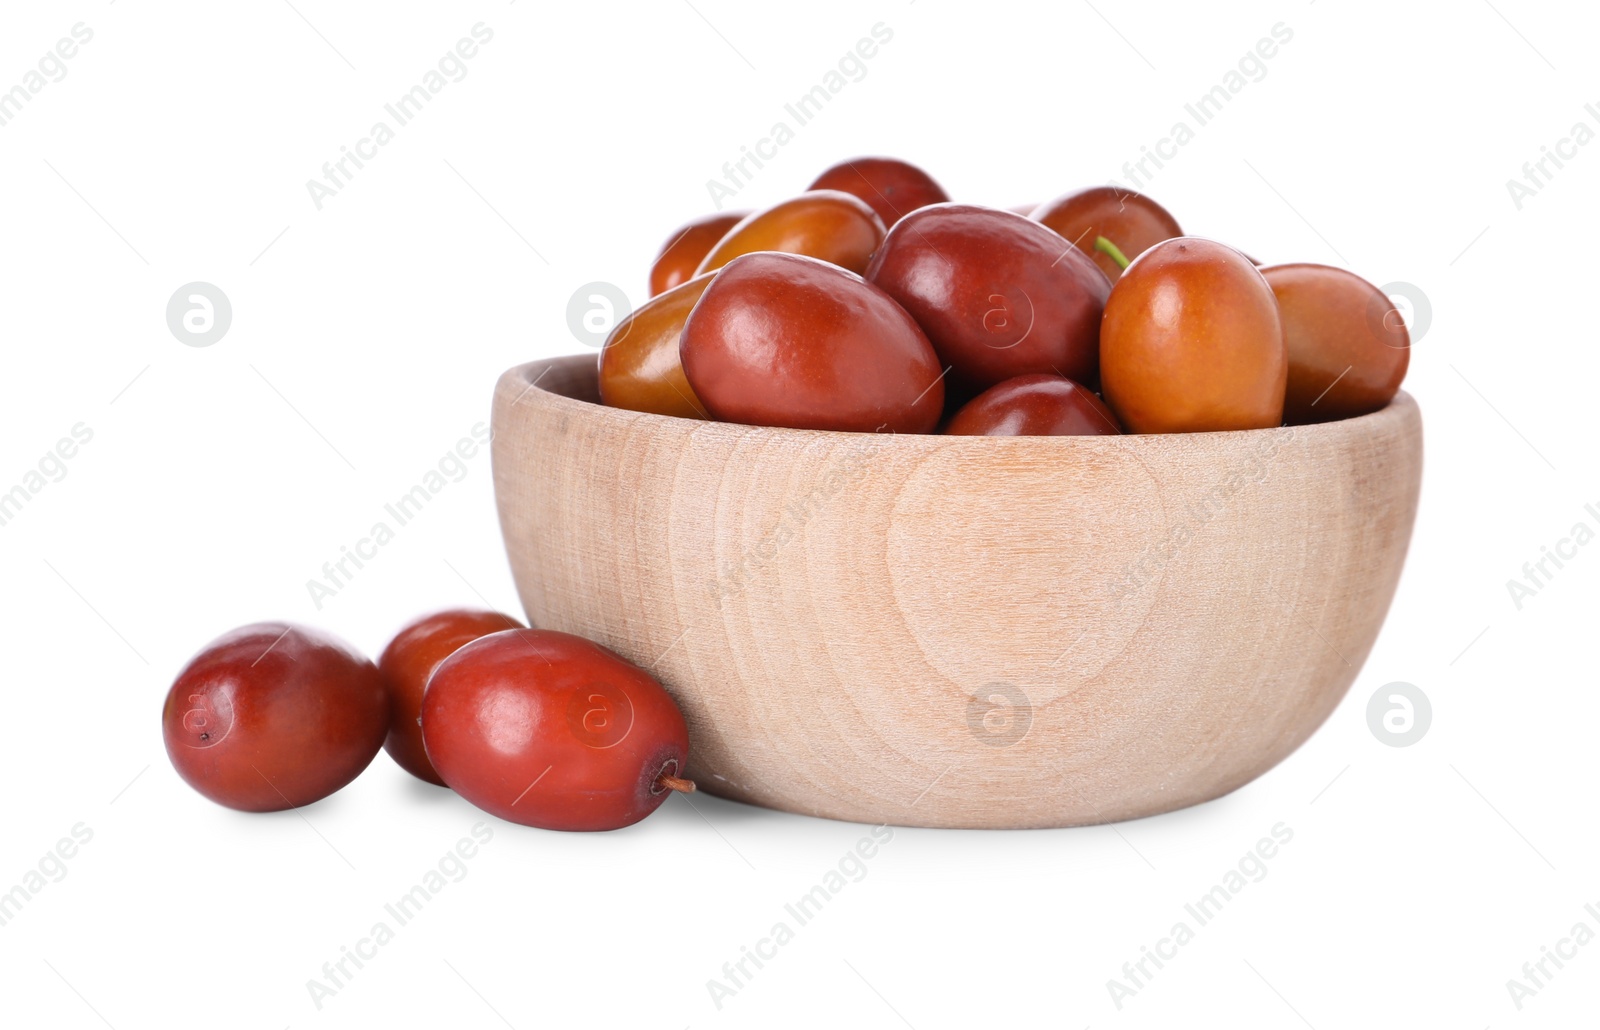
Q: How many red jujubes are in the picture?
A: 13